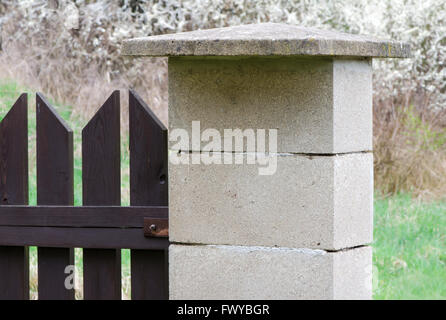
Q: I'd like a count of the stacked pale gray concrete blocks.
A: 3